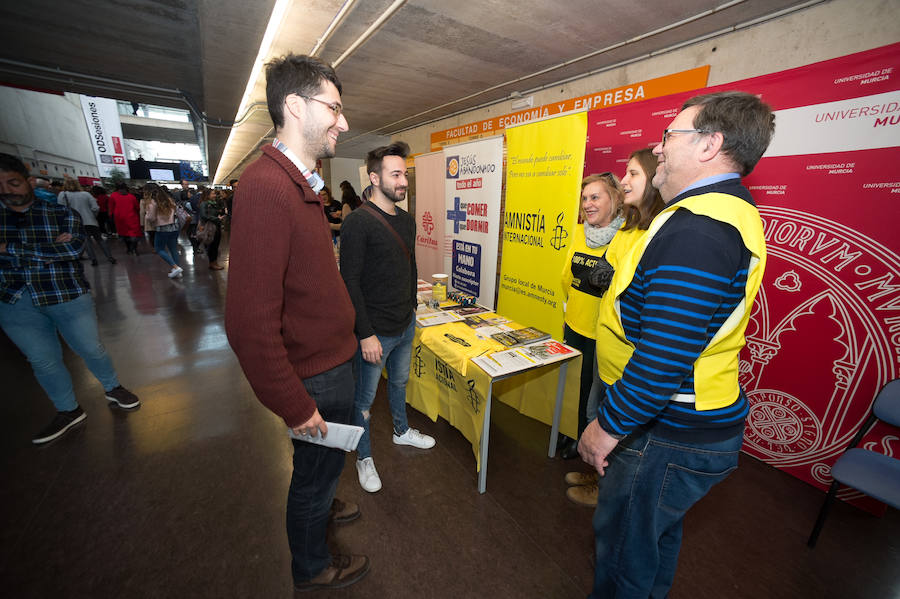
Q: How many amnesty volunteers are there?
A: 3